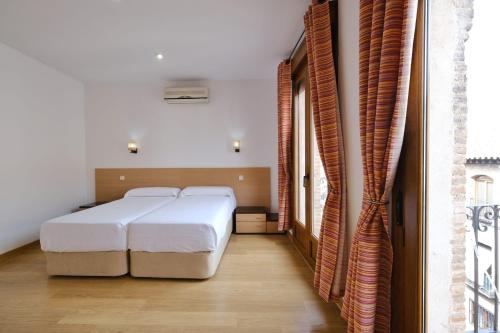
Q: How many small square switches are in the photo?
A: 2